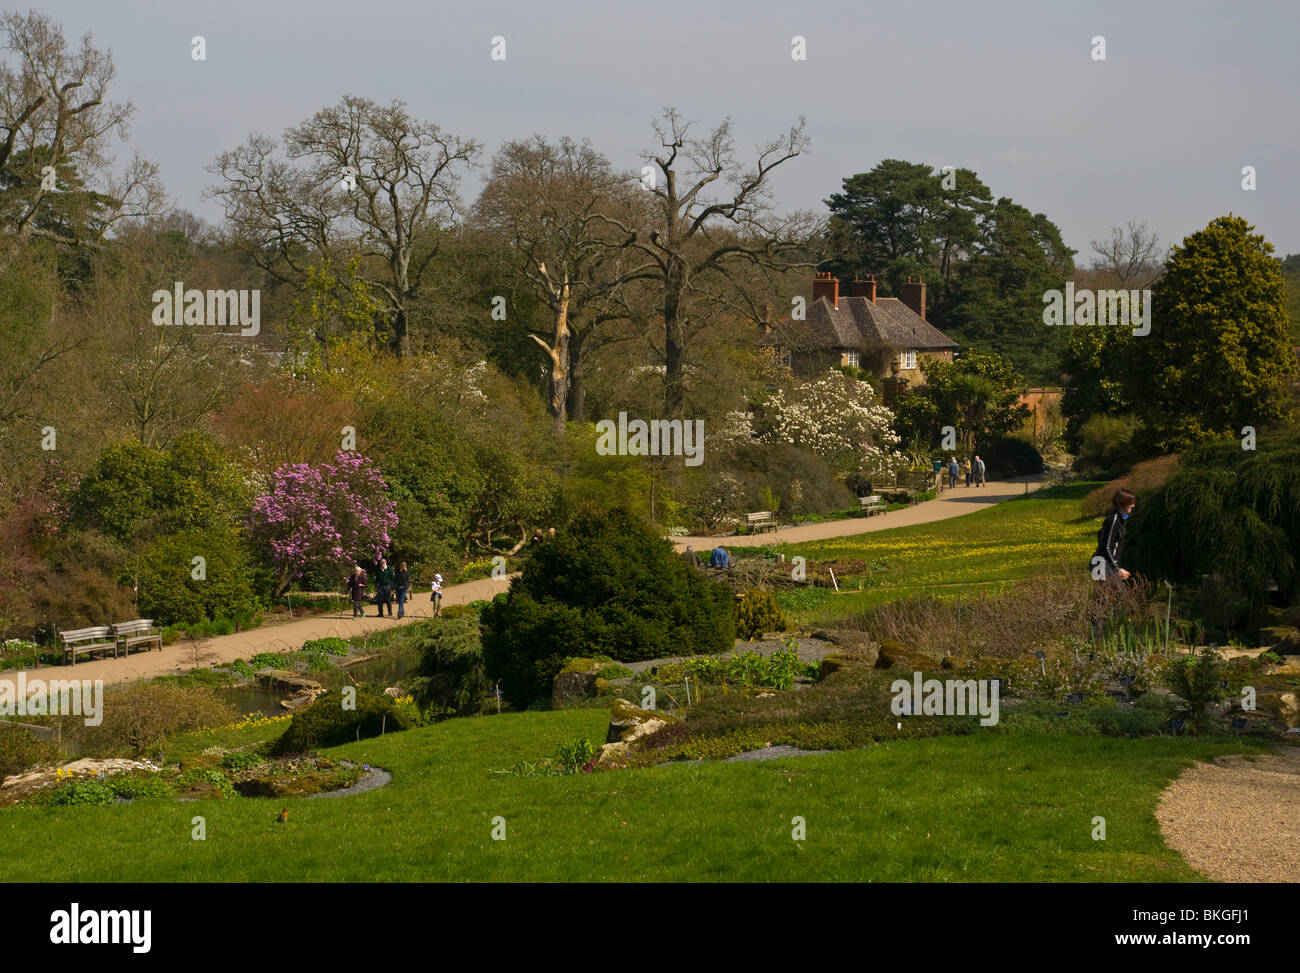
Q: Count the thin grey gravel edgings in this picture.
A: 2